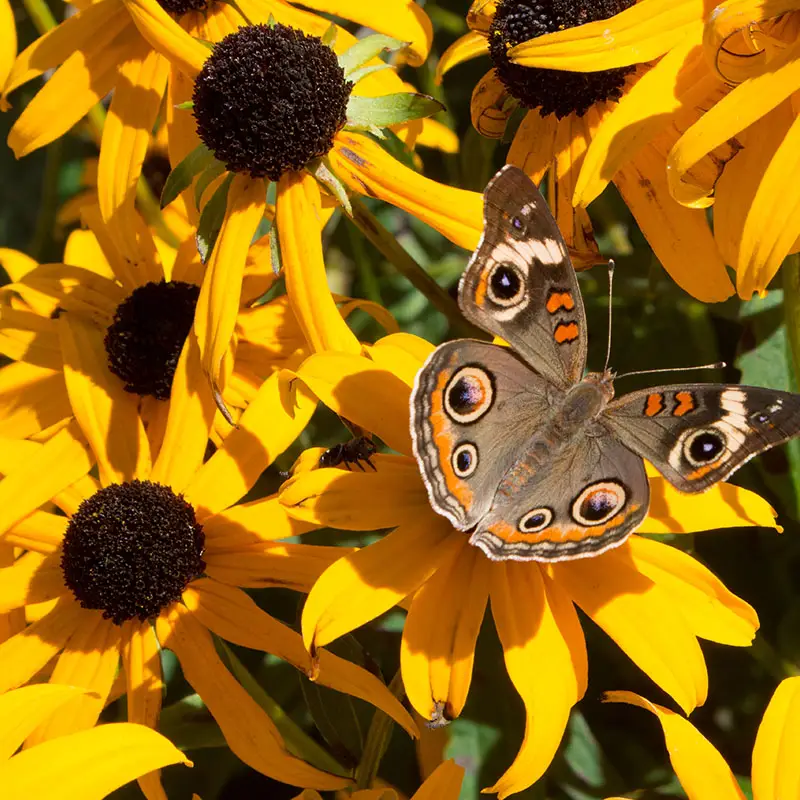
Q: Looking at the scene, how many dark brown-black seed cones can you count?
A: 5